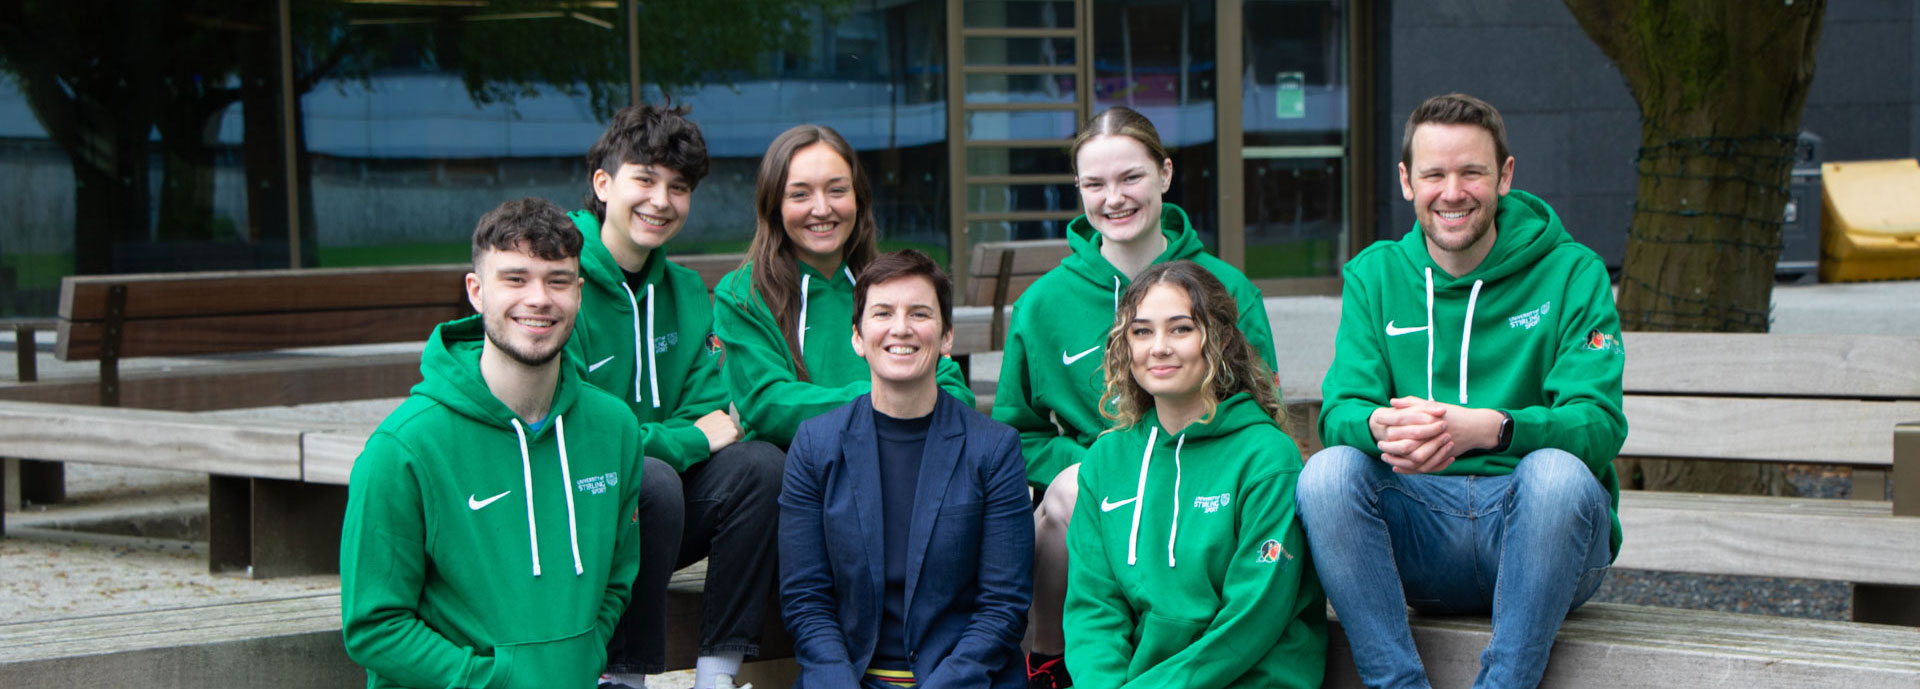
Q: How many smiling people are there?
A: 7